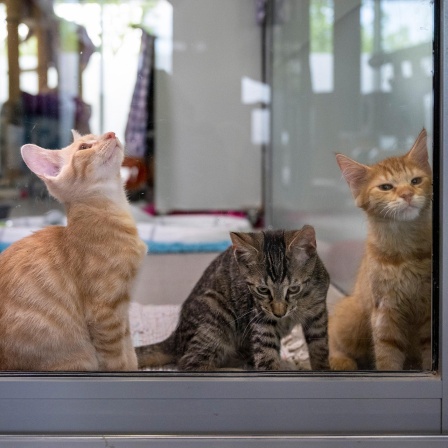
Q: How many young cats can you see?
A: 3